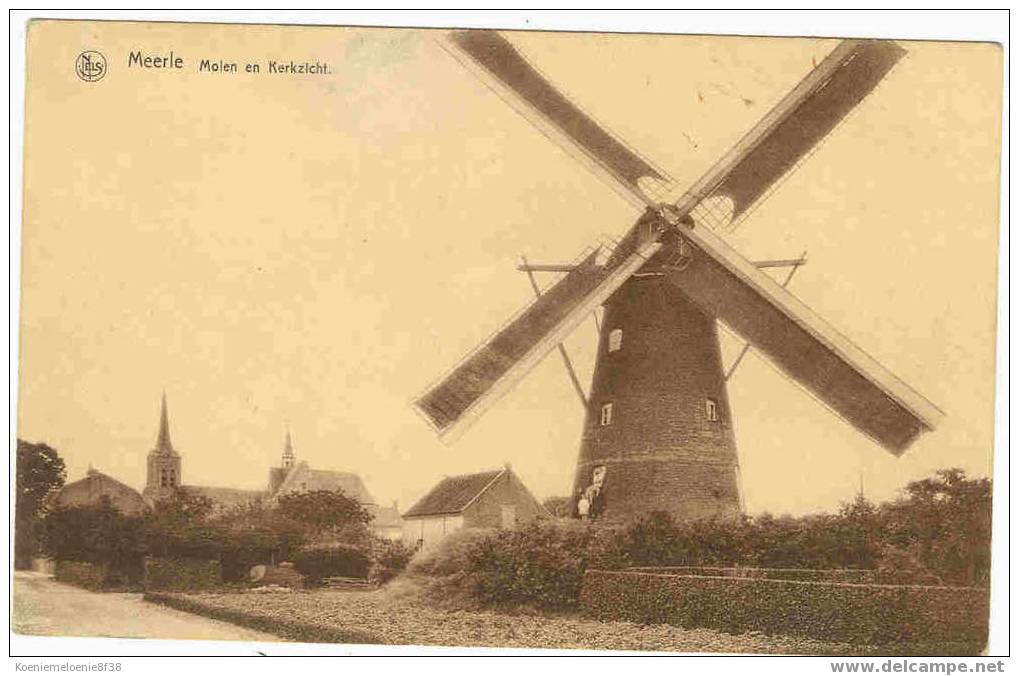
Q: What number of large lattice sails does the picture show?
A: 4